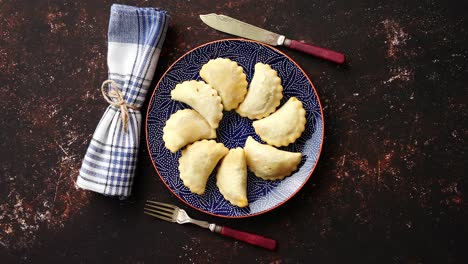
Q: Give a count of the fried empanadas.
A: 8